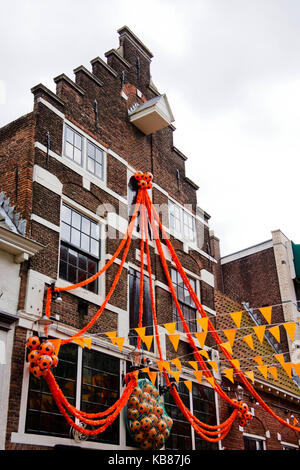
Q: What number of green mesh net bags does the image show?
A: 1